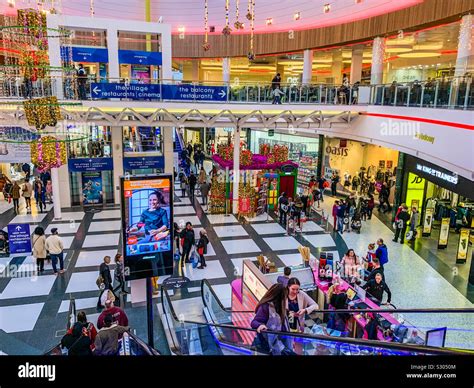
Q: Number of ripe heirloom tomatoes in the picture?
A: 0